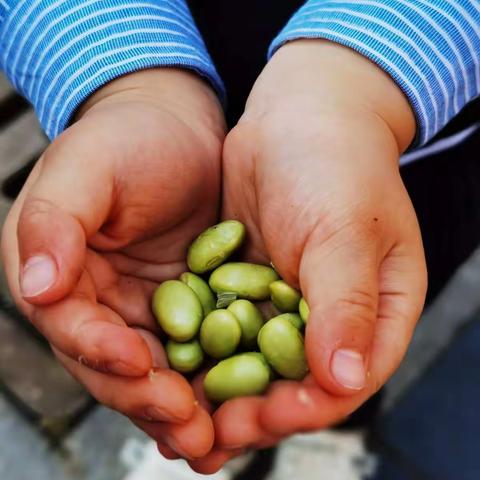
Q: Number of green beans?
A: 12